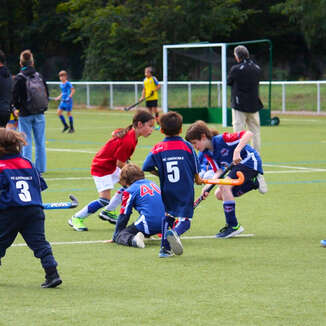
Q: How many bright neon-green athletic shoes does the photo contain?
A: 2